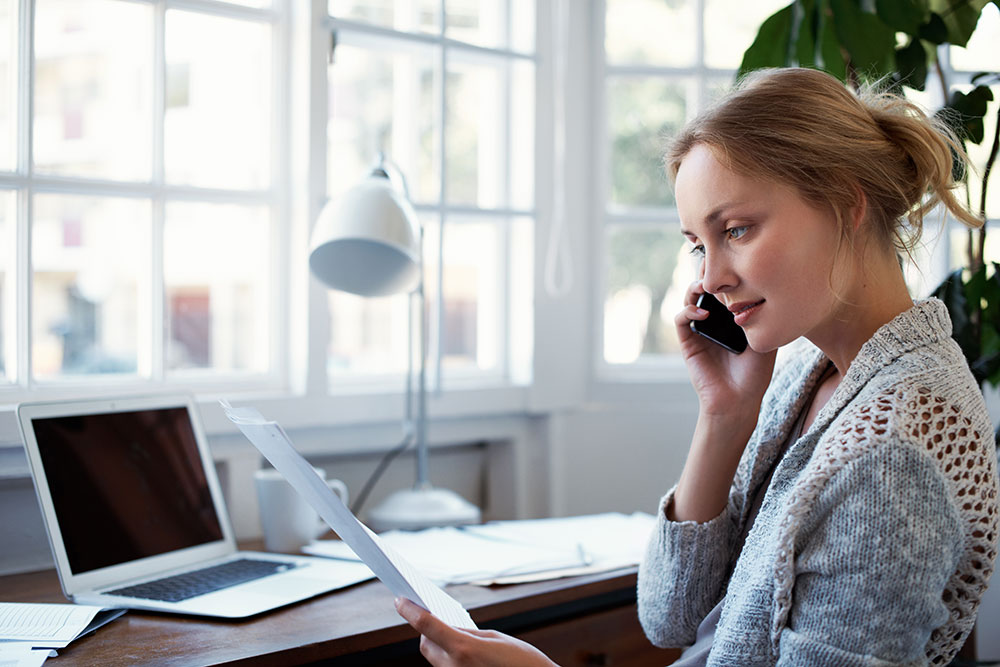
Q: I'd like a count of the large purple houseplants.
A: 0